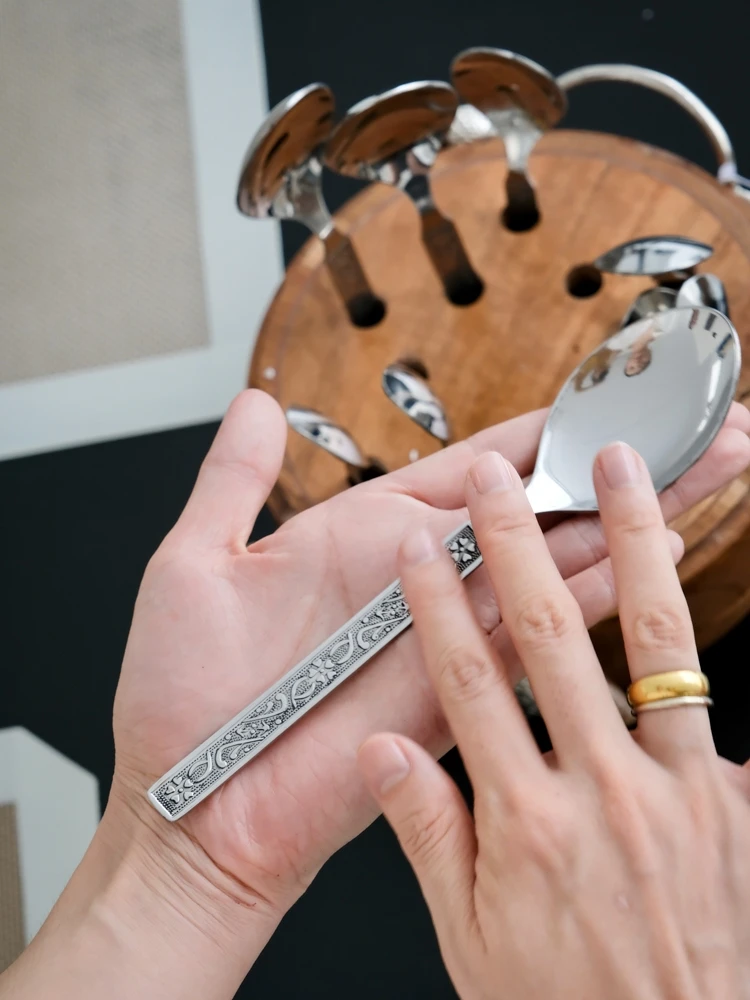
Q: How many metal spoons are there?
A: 9